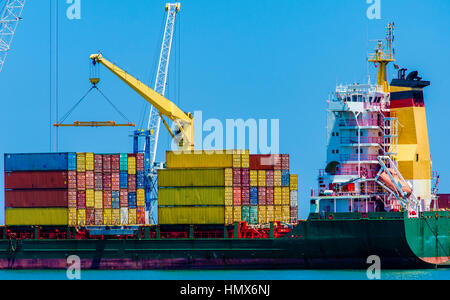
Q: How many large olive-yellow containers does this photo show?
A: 5